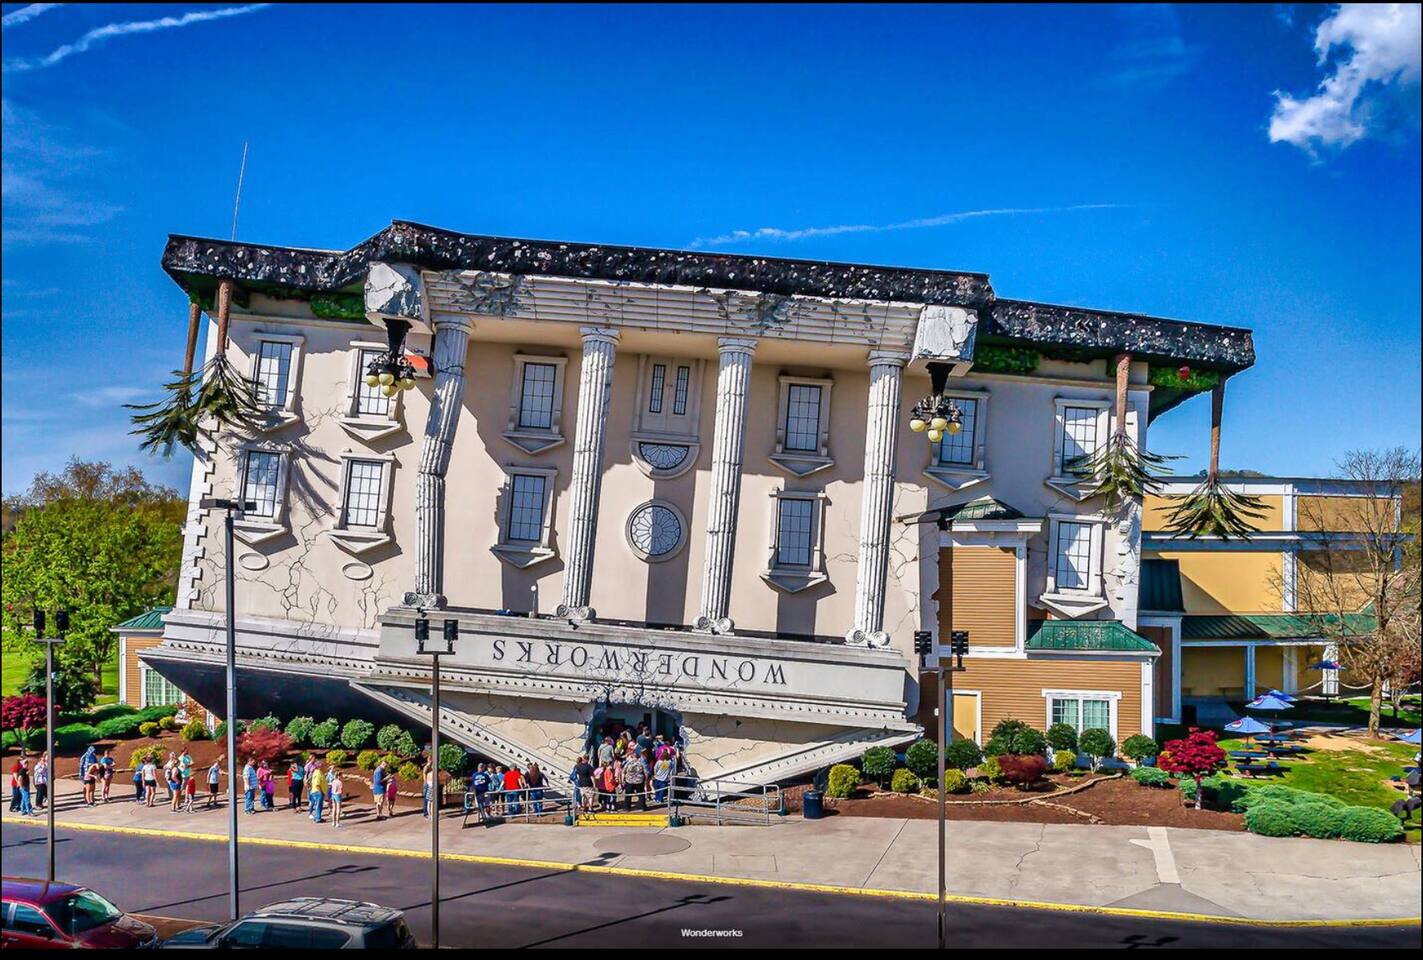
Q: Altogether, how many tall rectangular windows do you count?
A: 11